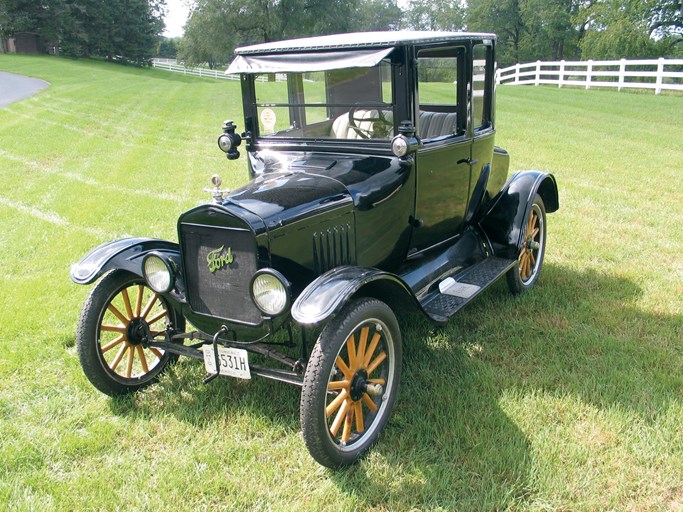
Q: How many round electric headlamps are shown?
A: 2